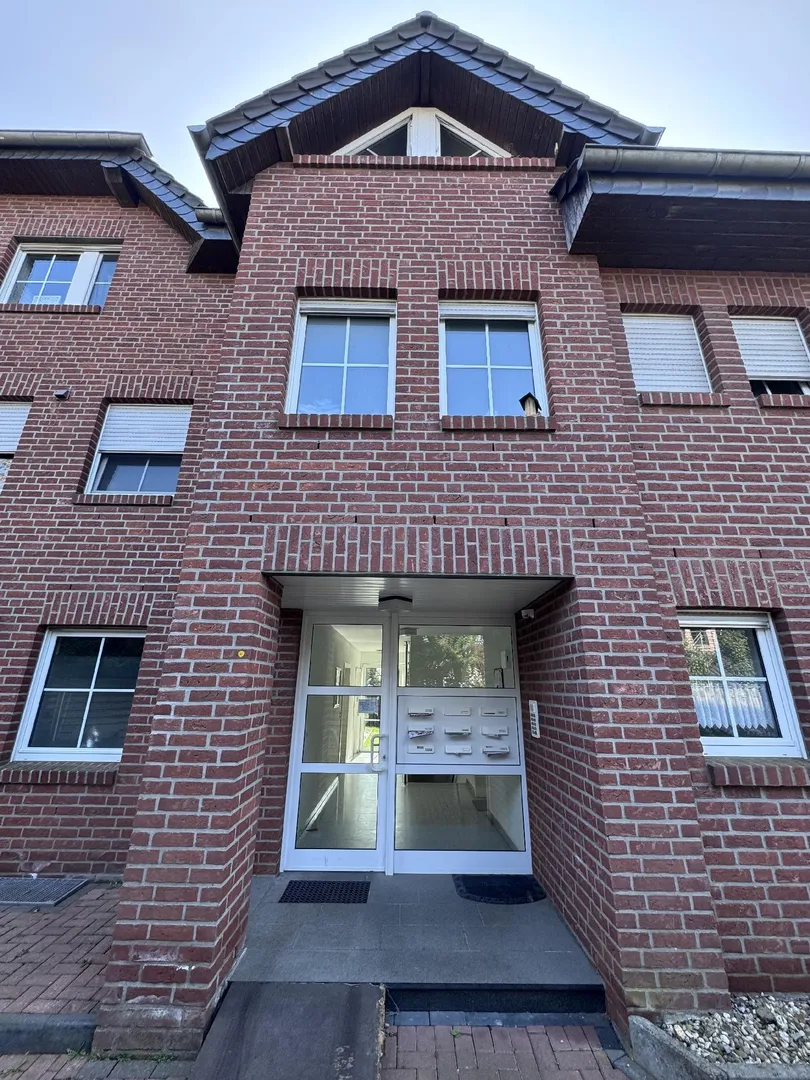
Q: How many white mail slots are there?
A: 9